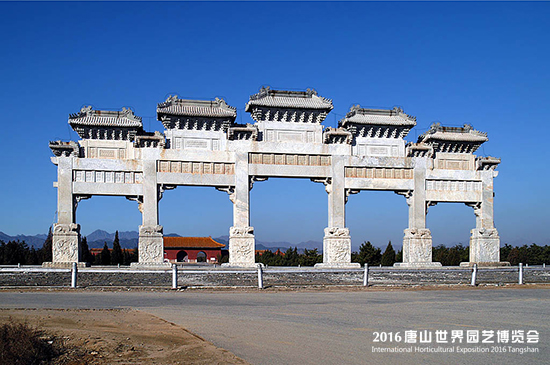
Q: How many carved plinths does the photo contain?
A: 6